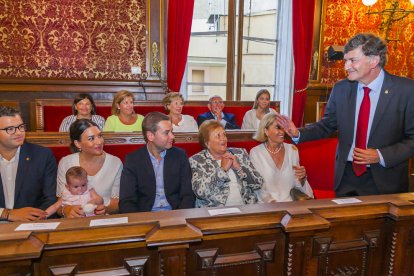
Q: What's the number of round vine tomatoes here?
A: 0